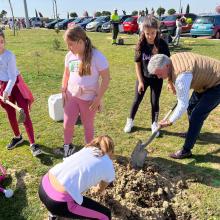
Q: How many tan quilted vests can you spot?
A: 1